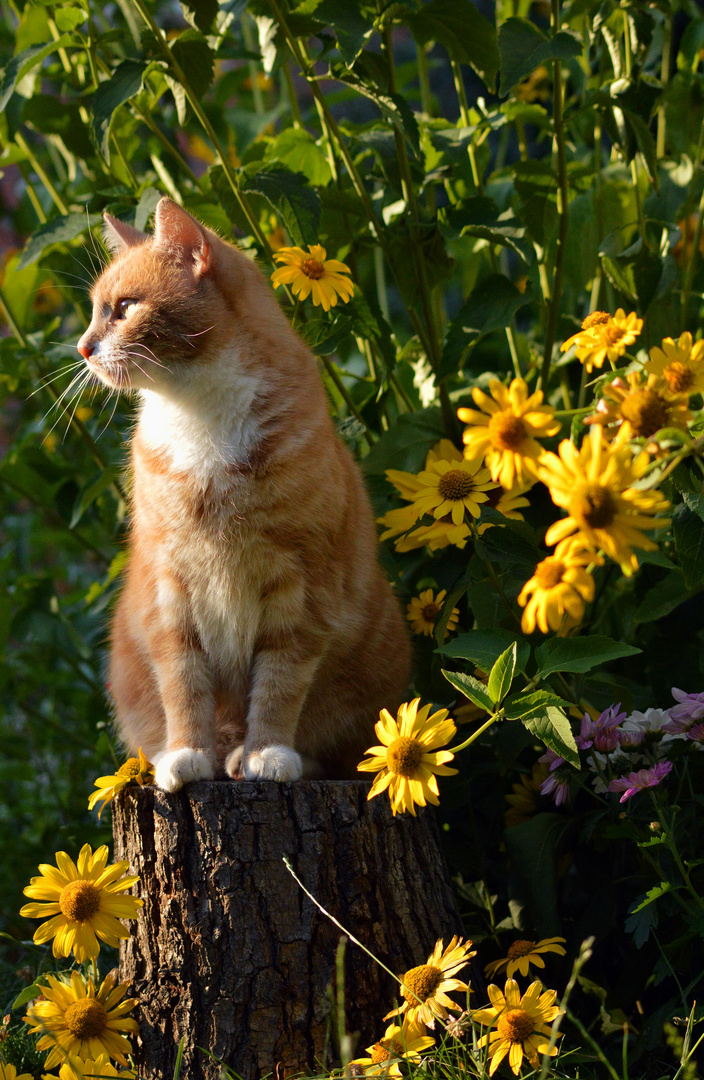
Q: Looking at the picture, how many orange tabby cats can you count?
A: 1